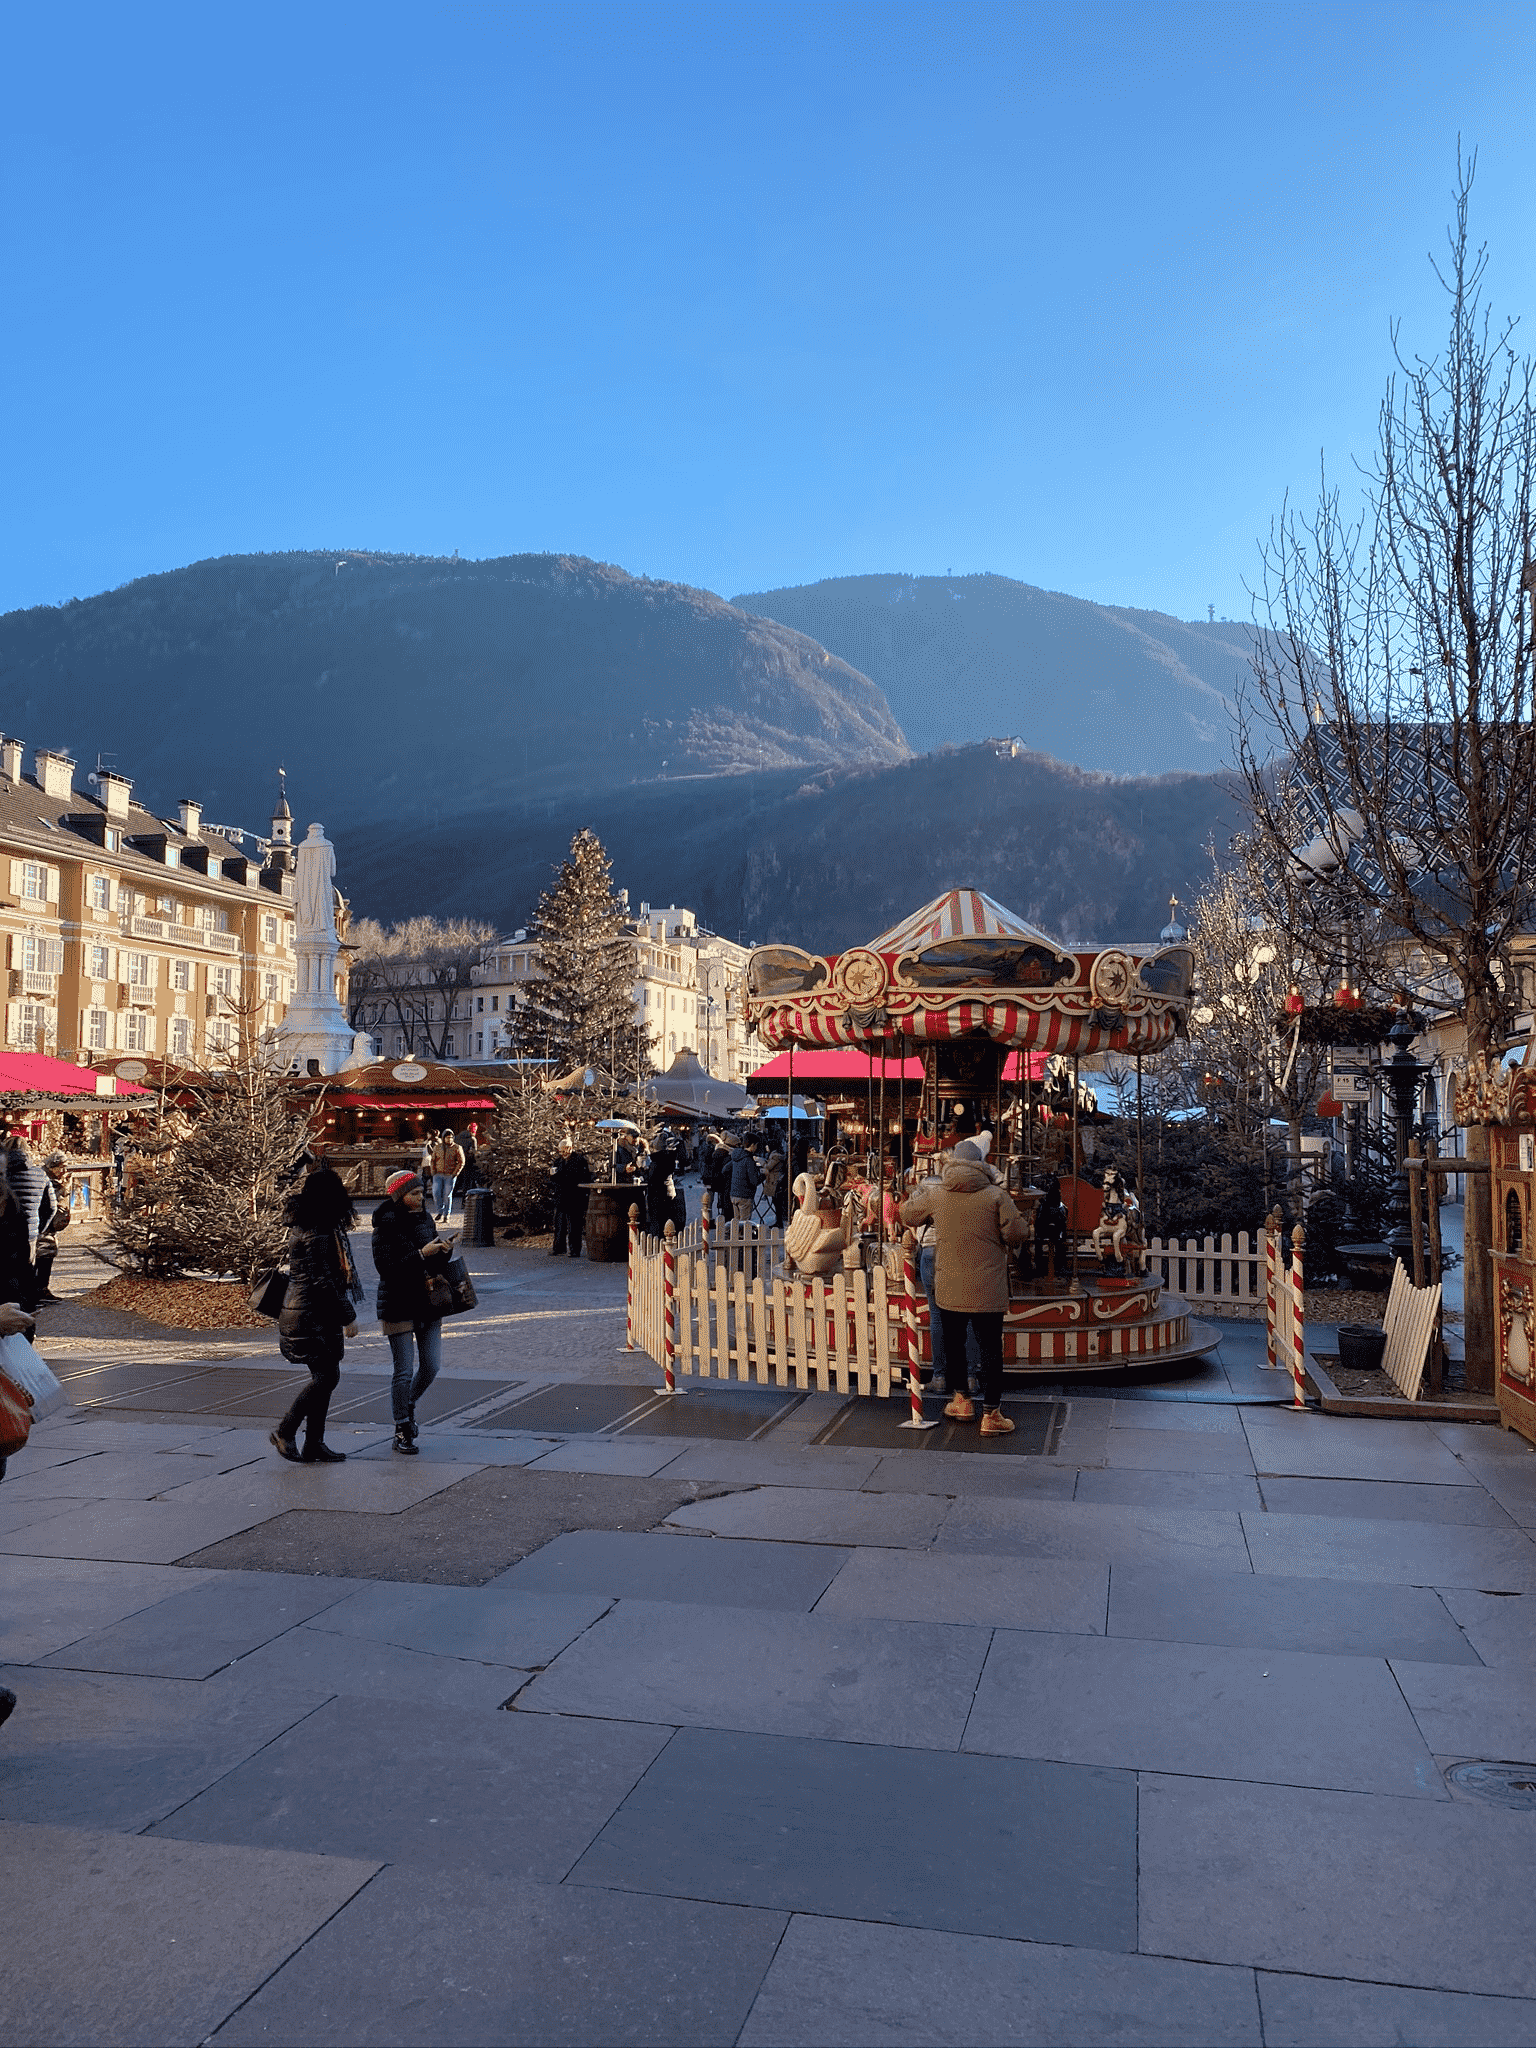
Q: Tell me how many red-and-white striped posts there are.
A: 7